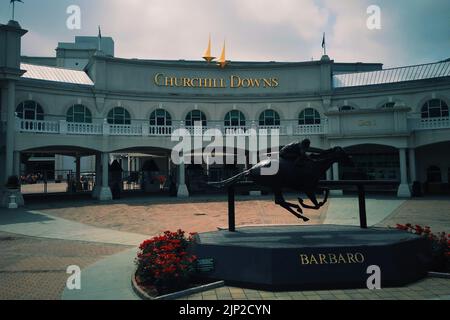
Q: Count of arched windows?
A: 11